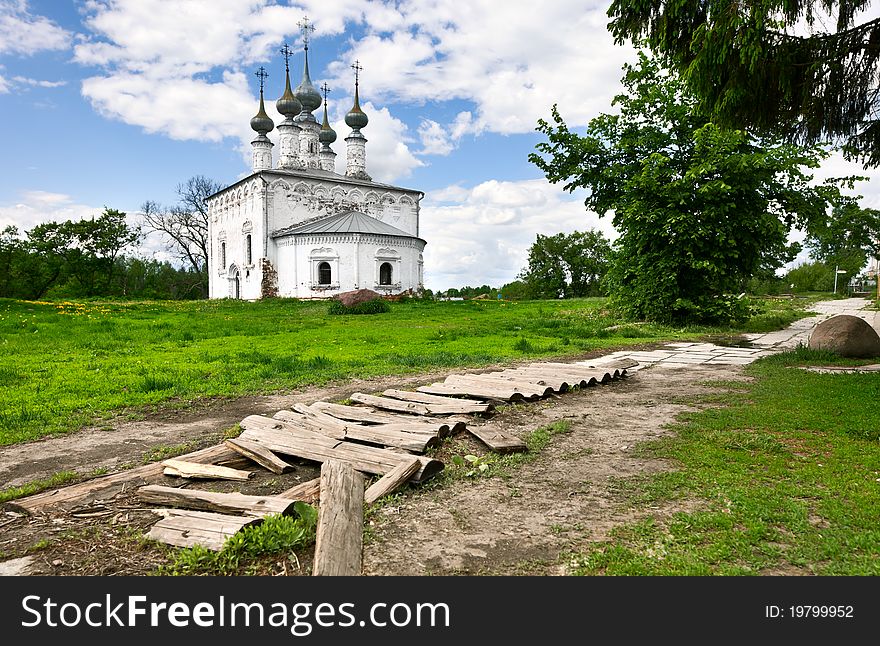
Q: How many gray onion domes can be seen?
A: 5